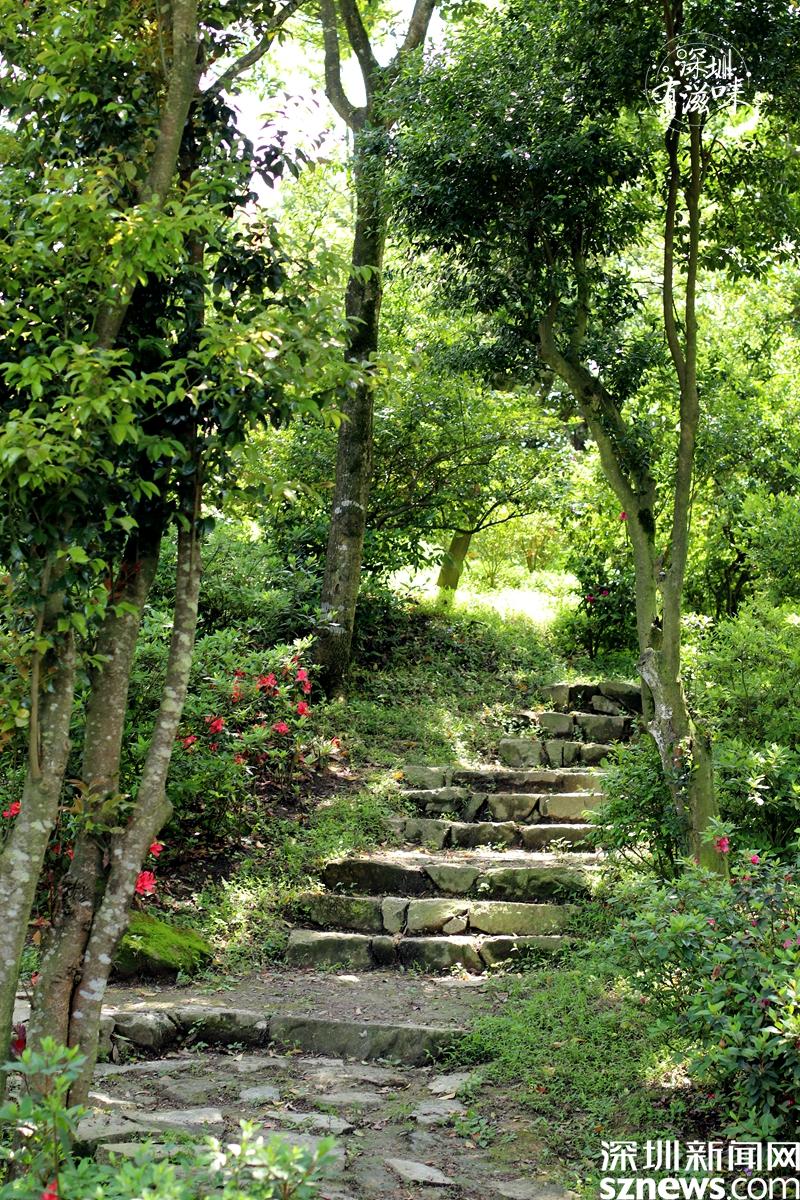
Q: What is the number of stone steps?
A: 10